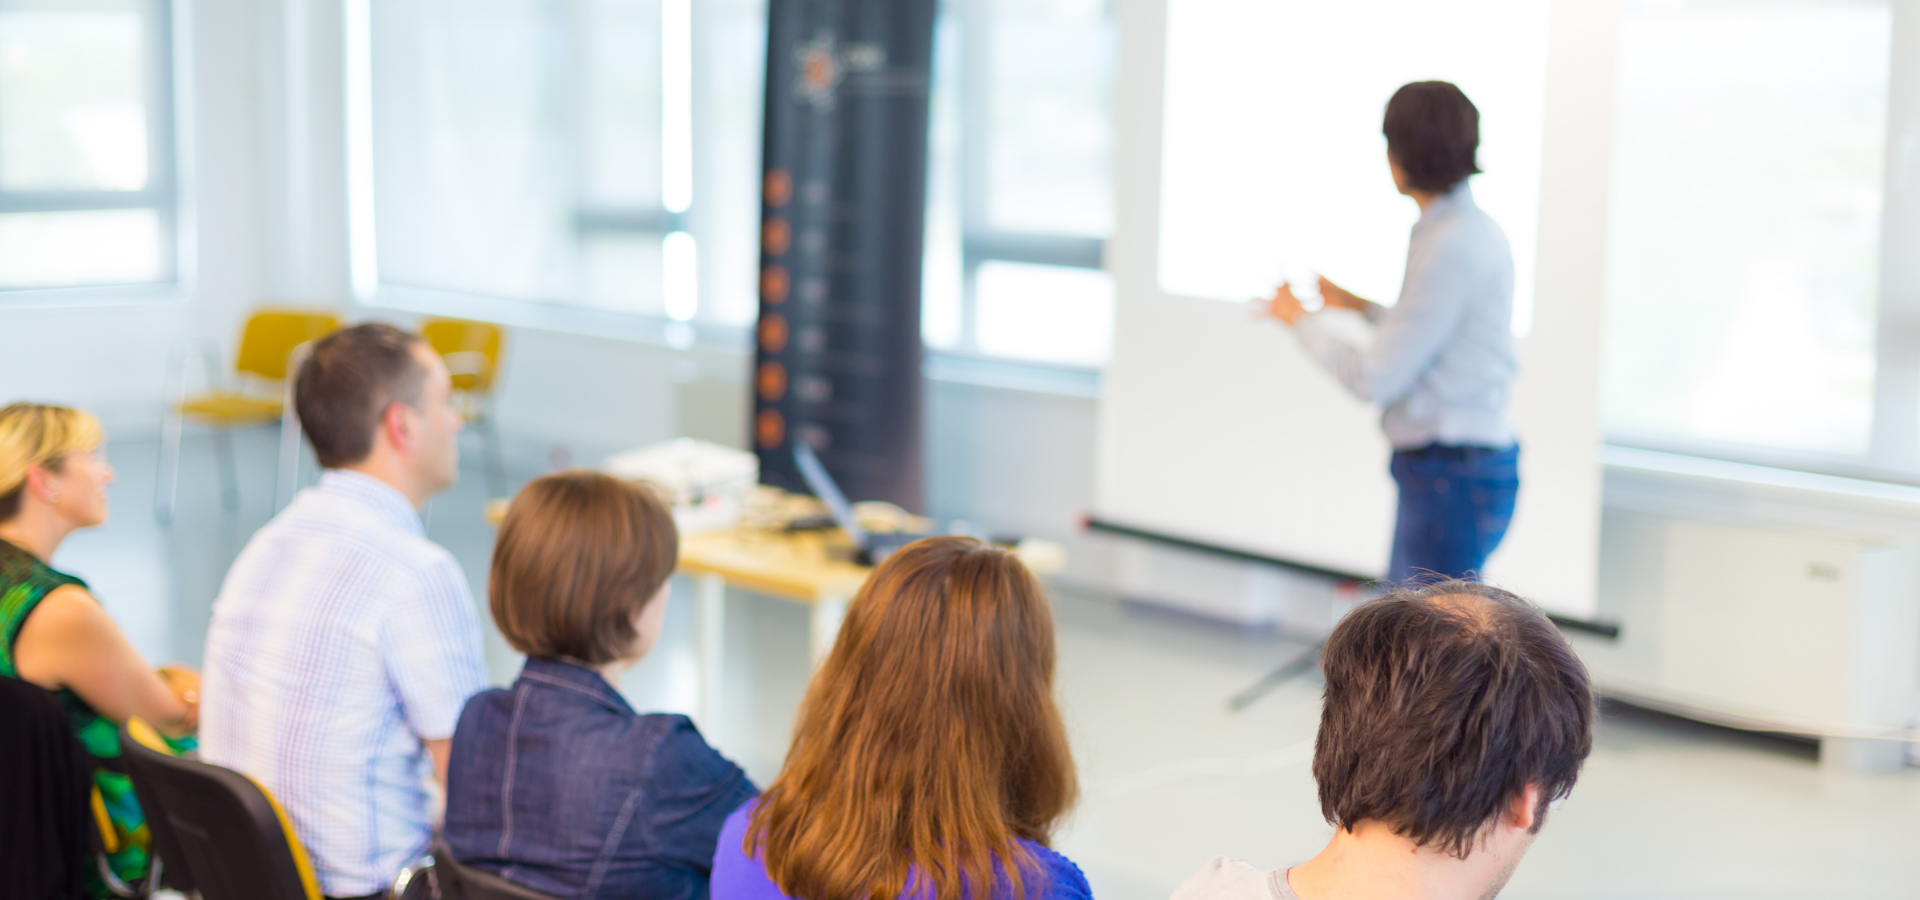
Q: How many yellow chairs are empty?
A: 2